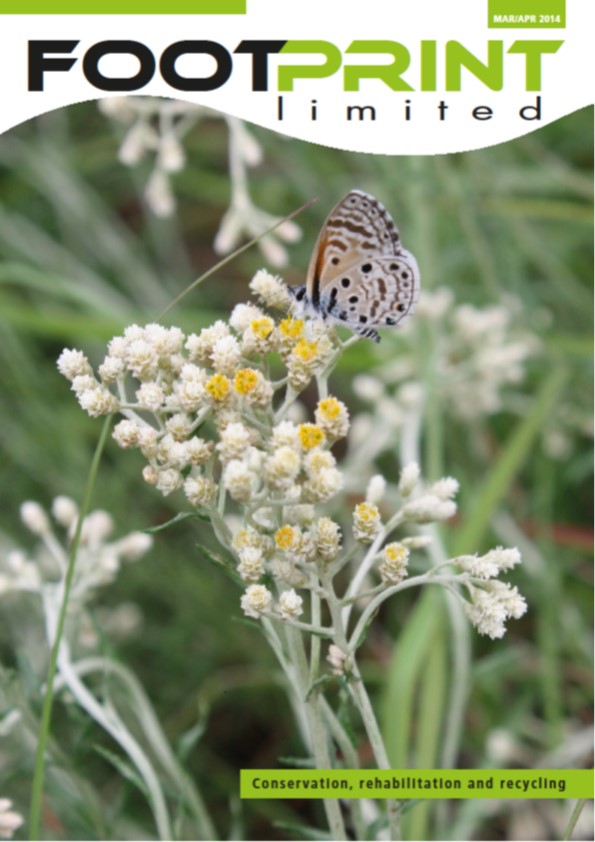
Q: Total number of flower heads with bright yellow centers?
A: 10